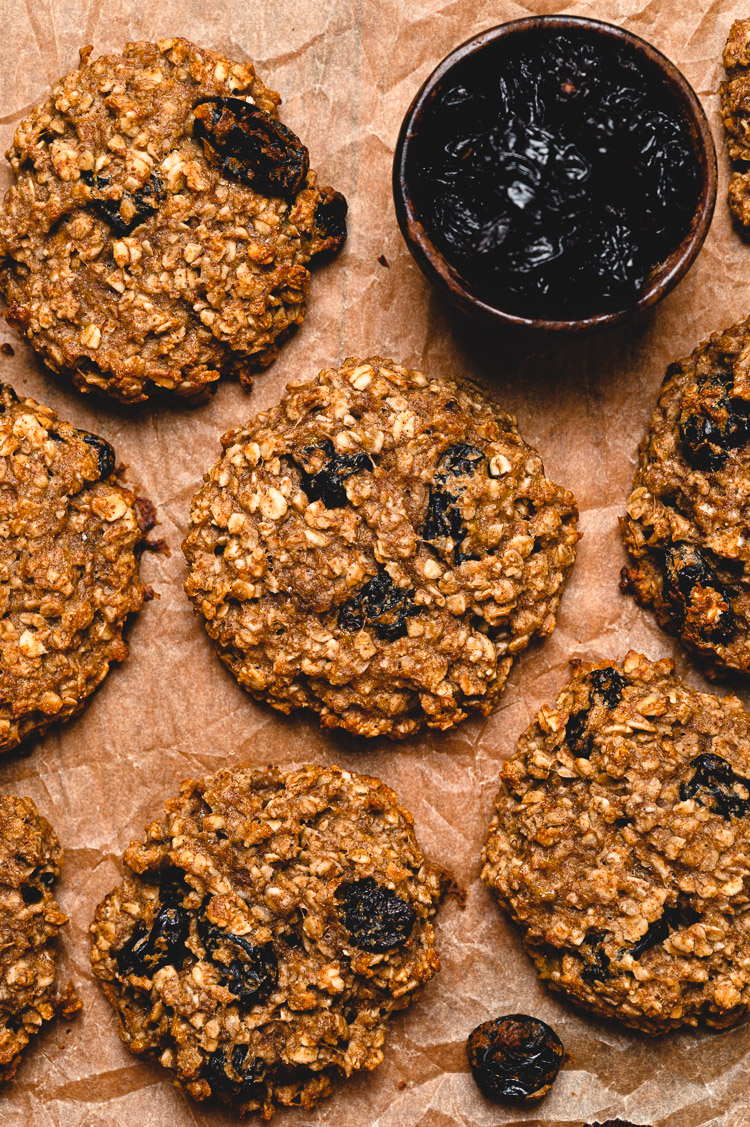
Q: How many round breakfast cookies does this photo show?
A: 8